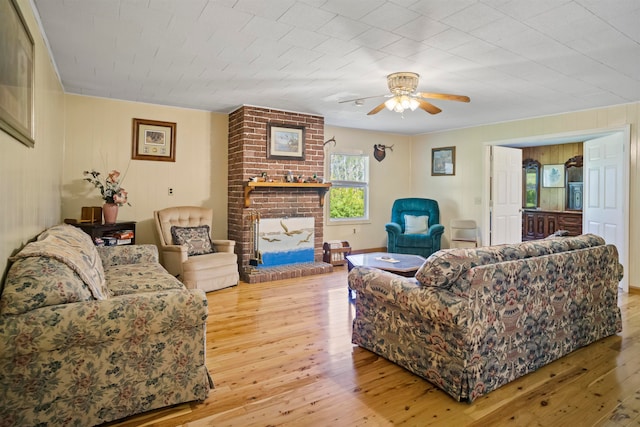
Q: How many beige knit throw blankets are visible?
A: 1